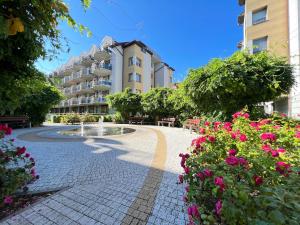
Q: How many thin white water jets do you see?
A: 3